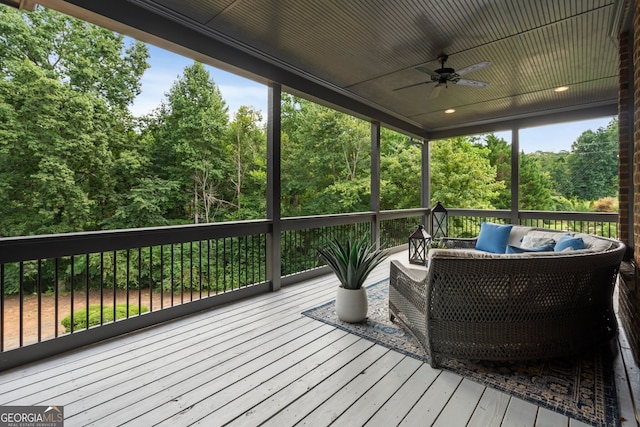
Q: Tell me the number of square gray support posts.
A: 4